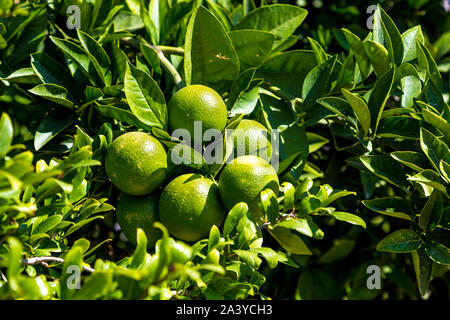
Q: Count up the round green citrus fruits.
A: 6